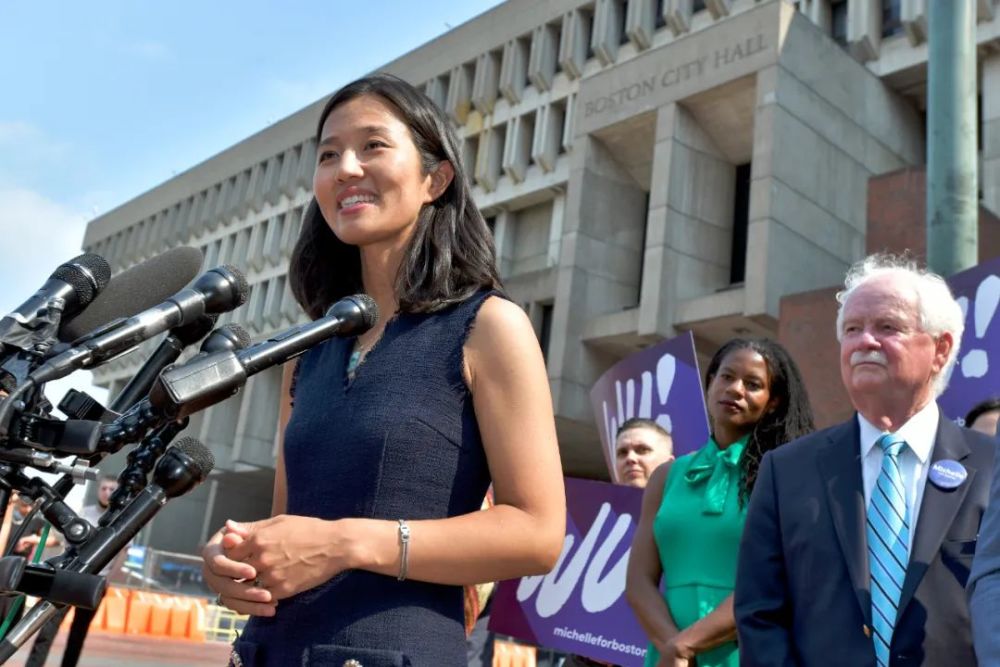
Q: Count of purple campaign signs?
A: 3